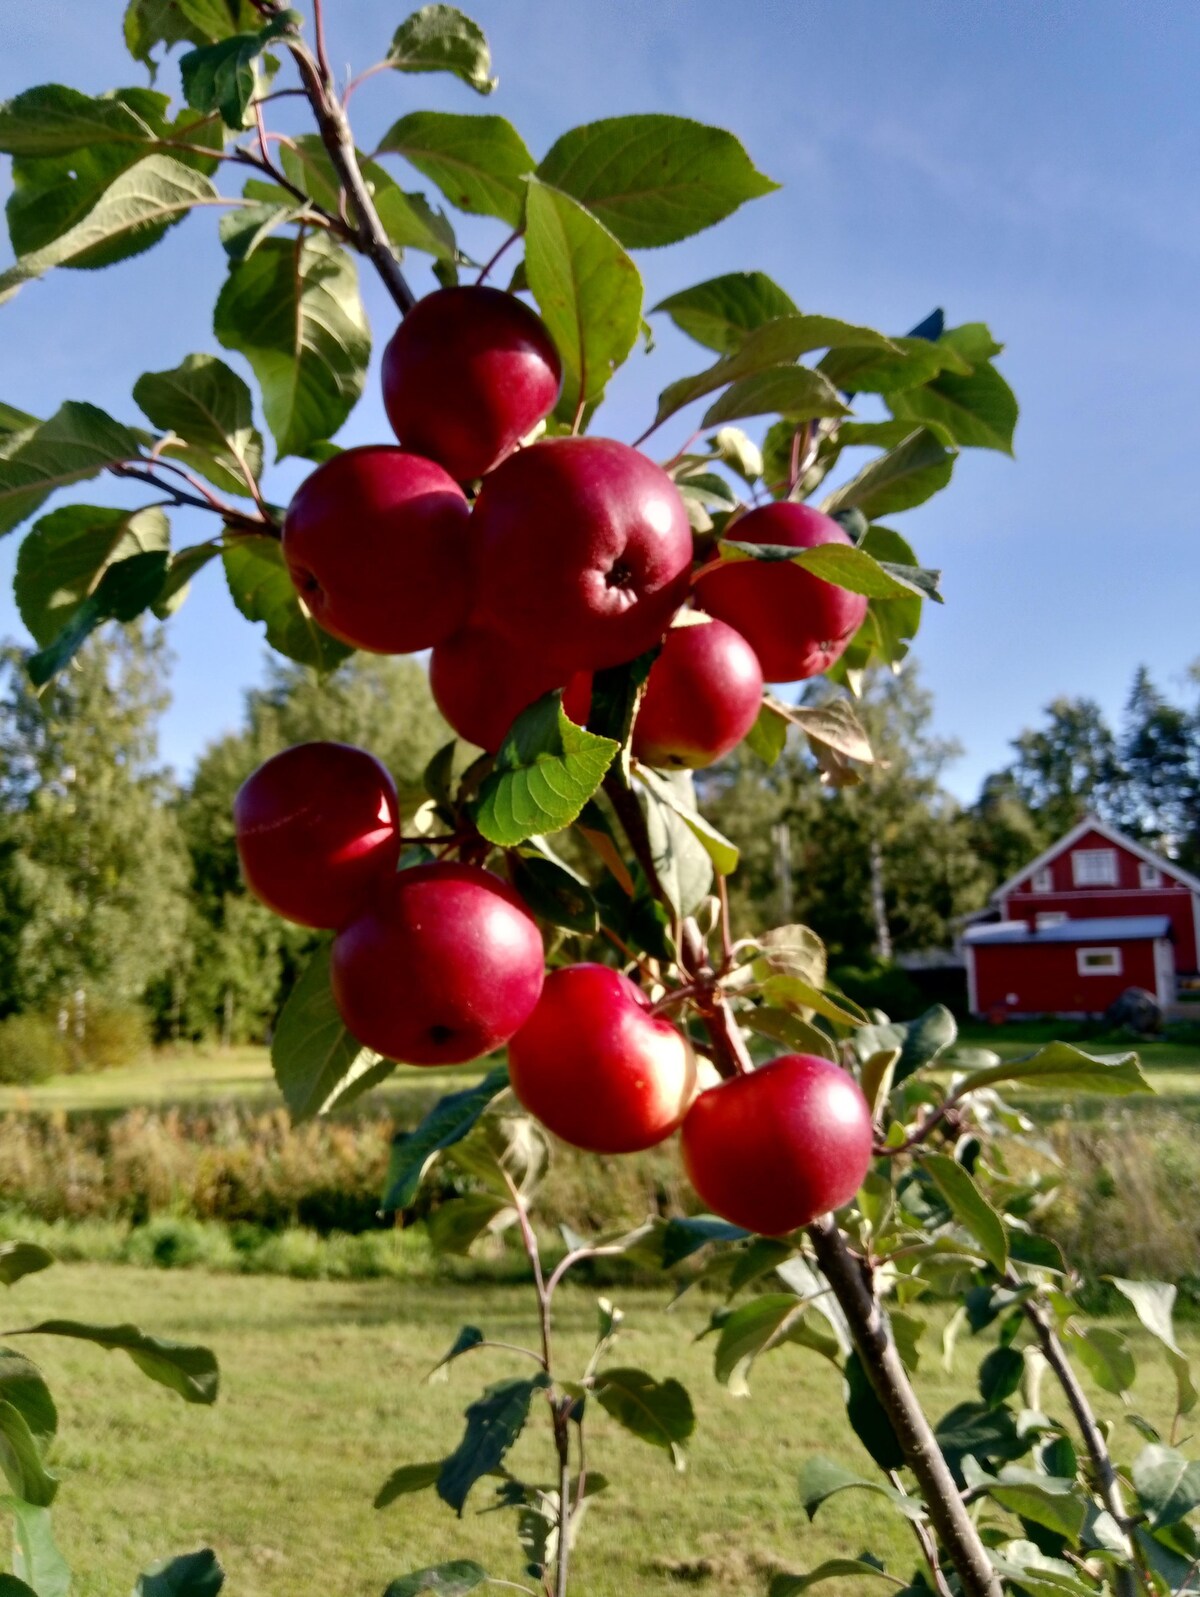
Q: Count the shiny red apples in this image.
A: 10